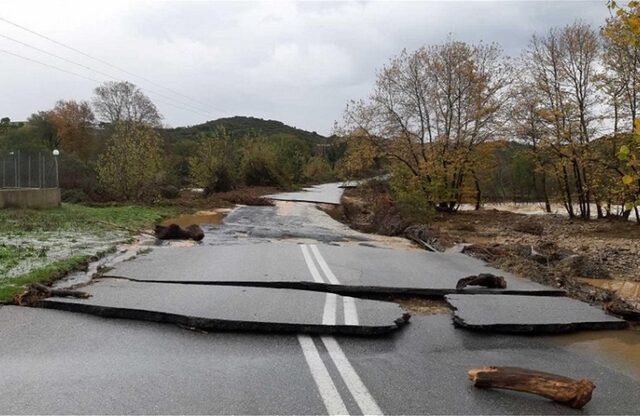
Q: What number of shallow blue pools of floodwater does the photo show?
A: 0